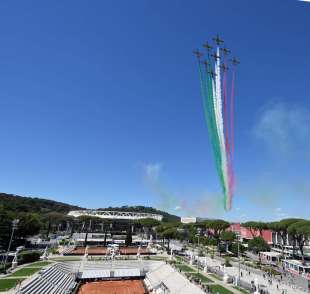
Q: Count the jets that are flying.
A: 9